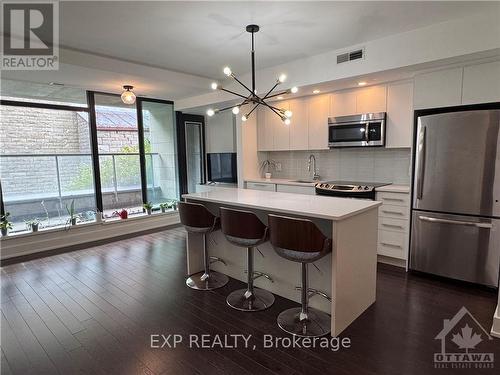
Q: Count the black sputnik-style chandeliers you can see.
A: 1